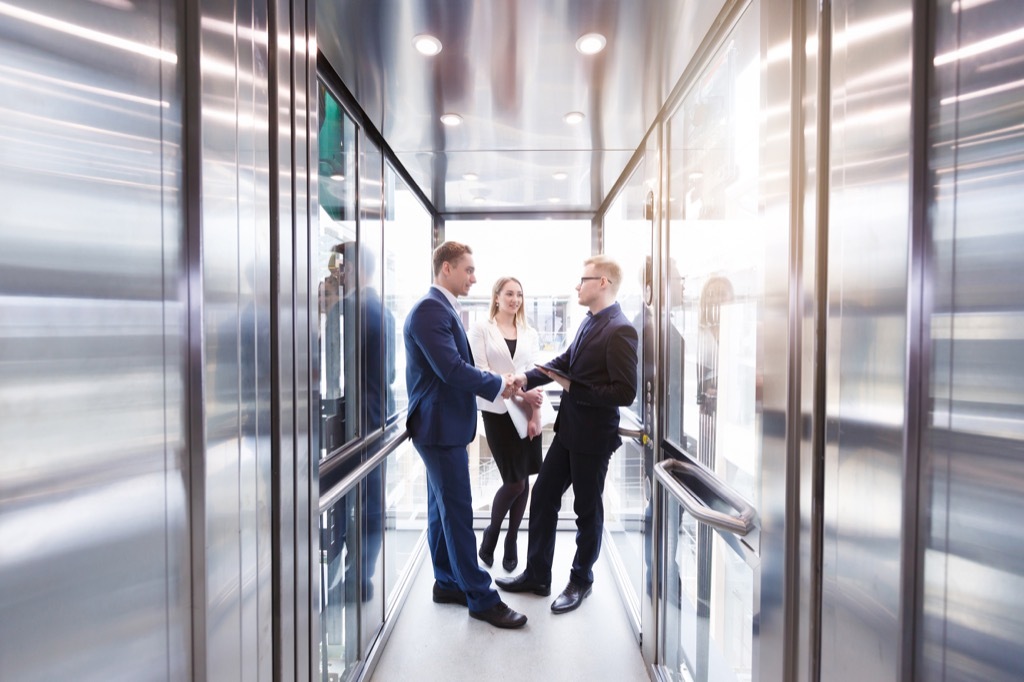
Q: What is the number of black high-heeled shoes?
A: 2